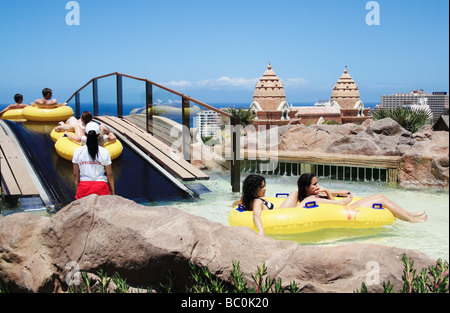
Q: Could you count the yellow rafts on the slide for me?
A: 3